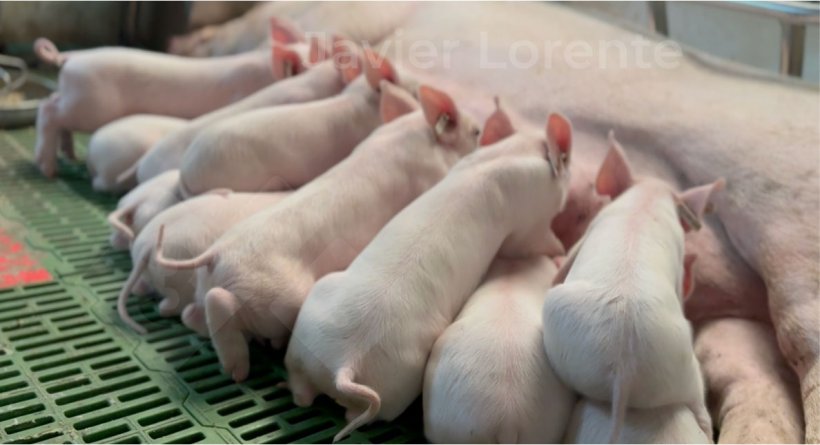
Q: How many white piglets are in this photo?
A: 11